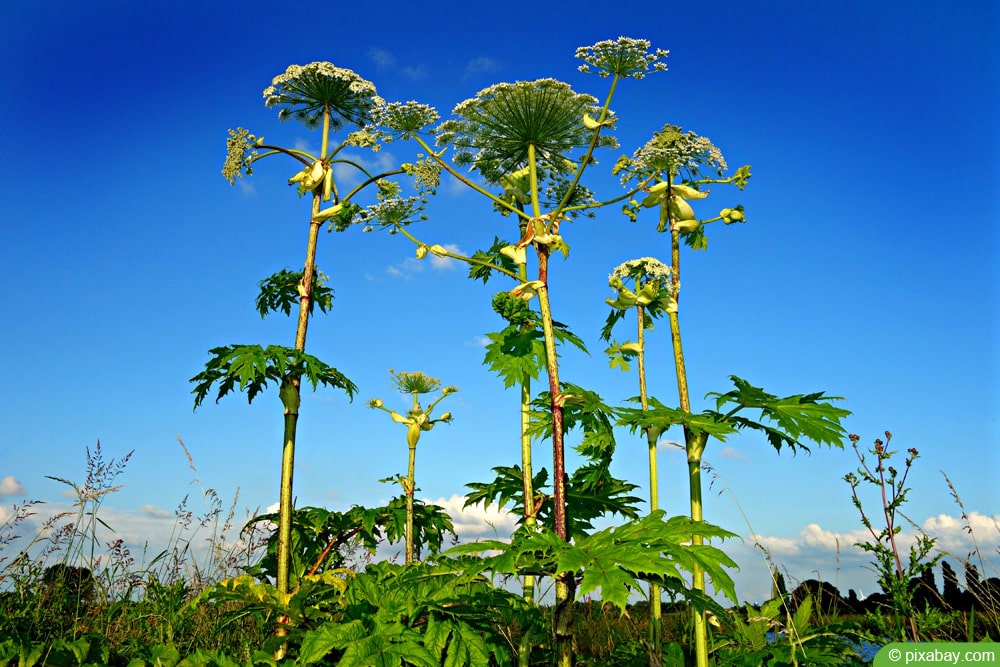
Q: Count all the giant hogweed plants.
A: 6